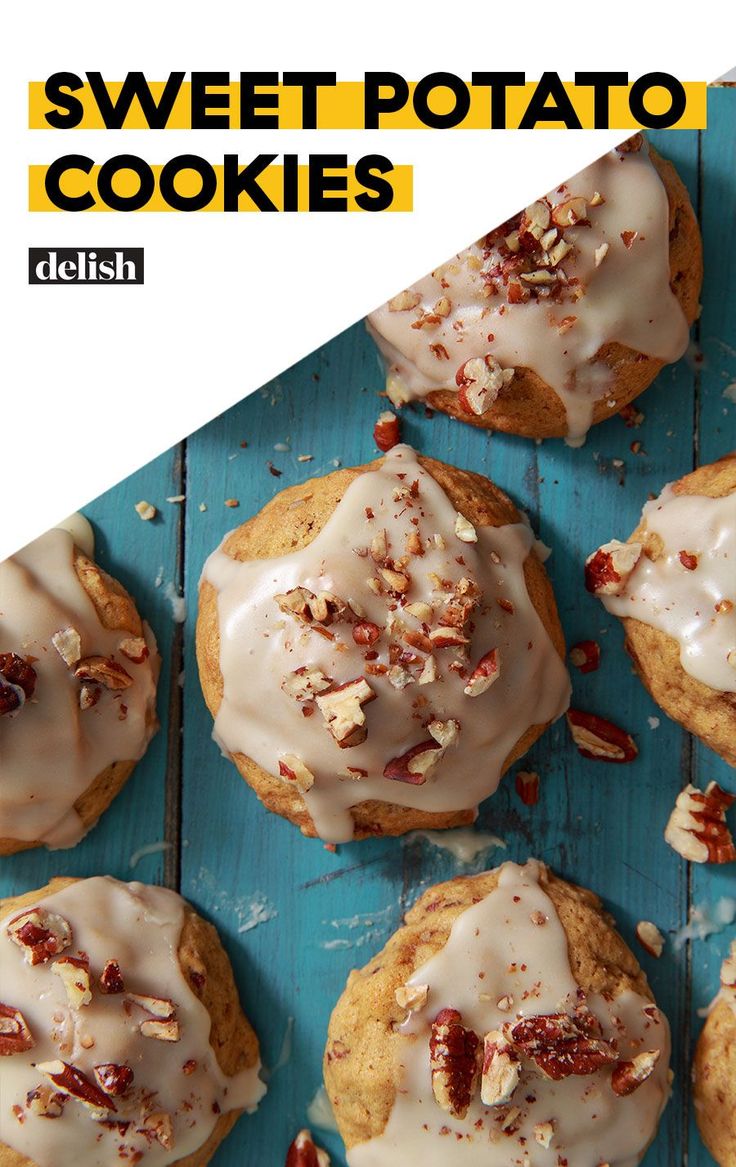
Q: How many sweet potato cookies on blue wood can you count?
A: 7